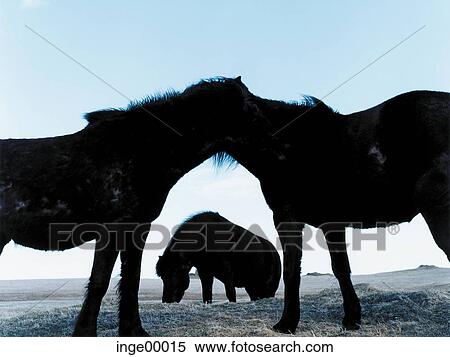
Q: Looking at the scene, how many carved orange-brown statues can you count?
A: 0